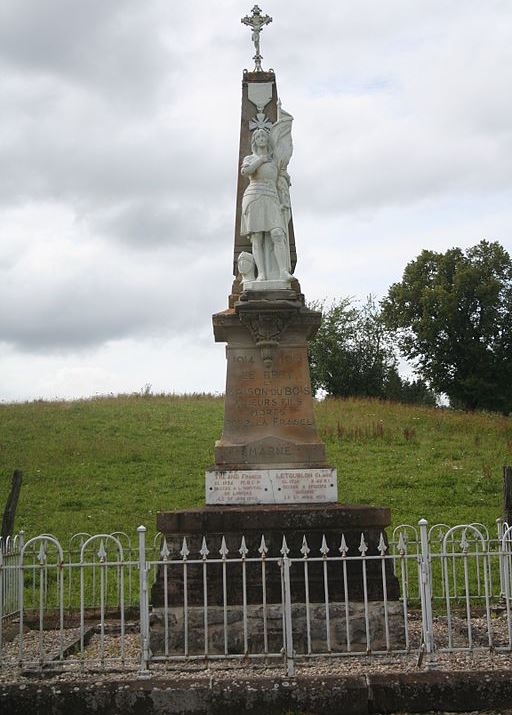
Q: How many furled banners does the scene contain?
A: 1